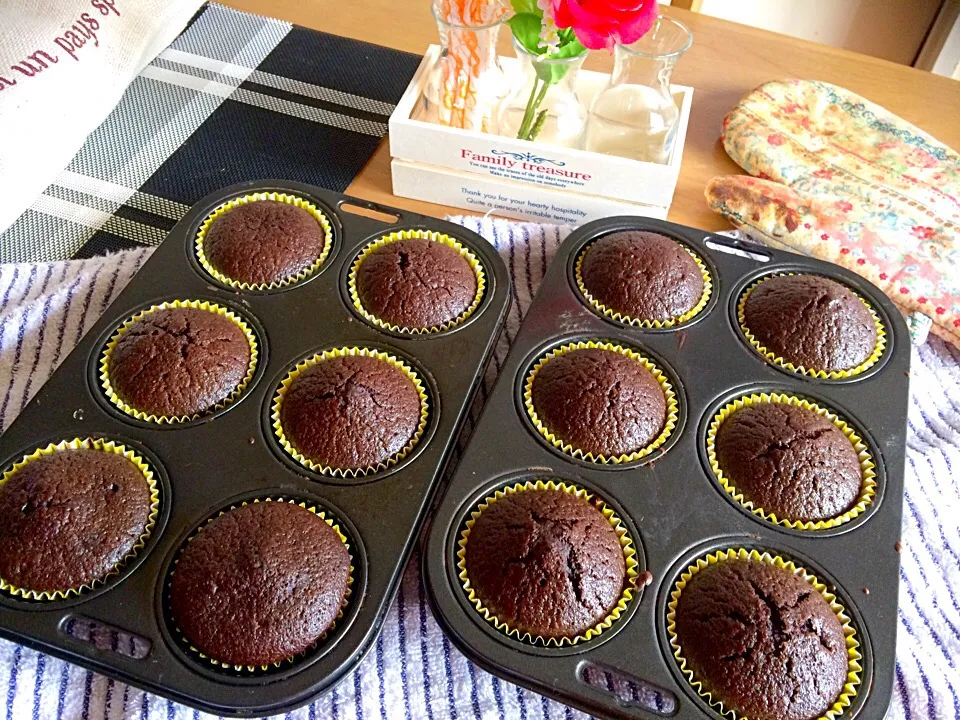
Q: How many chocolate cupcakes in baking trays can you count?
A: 12